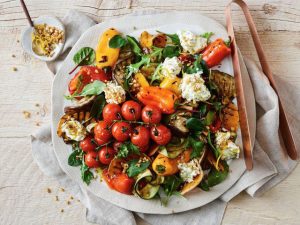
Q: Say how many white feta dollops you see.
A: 7